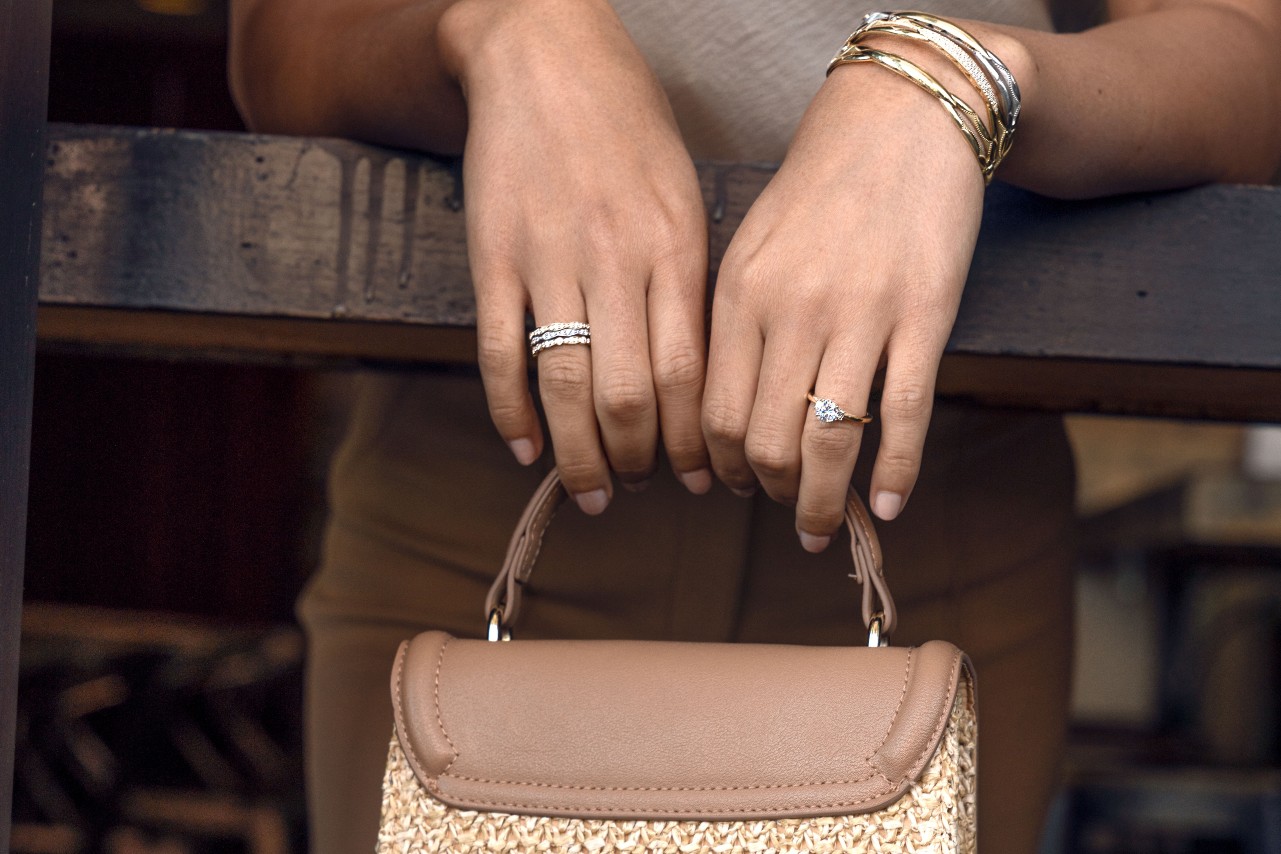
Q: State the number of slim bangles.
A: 3